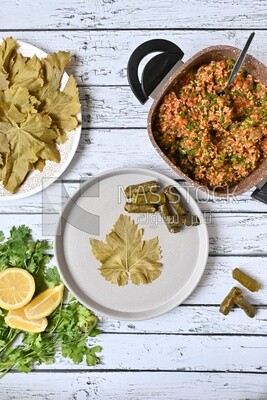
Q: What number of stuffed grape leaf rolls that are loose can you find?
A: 3